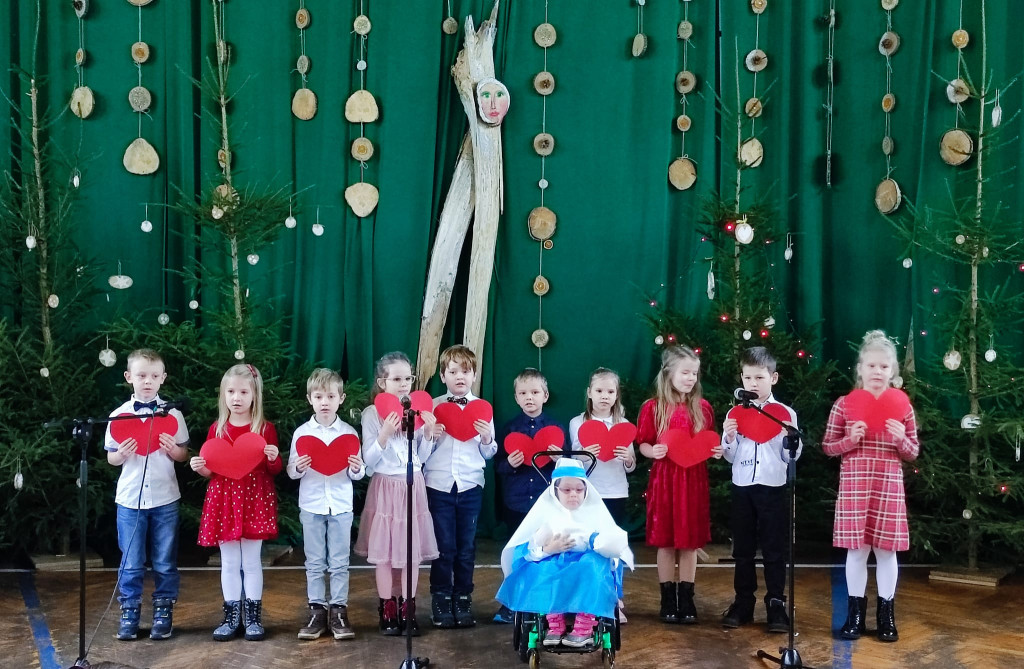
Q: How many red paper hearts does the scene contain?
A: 10